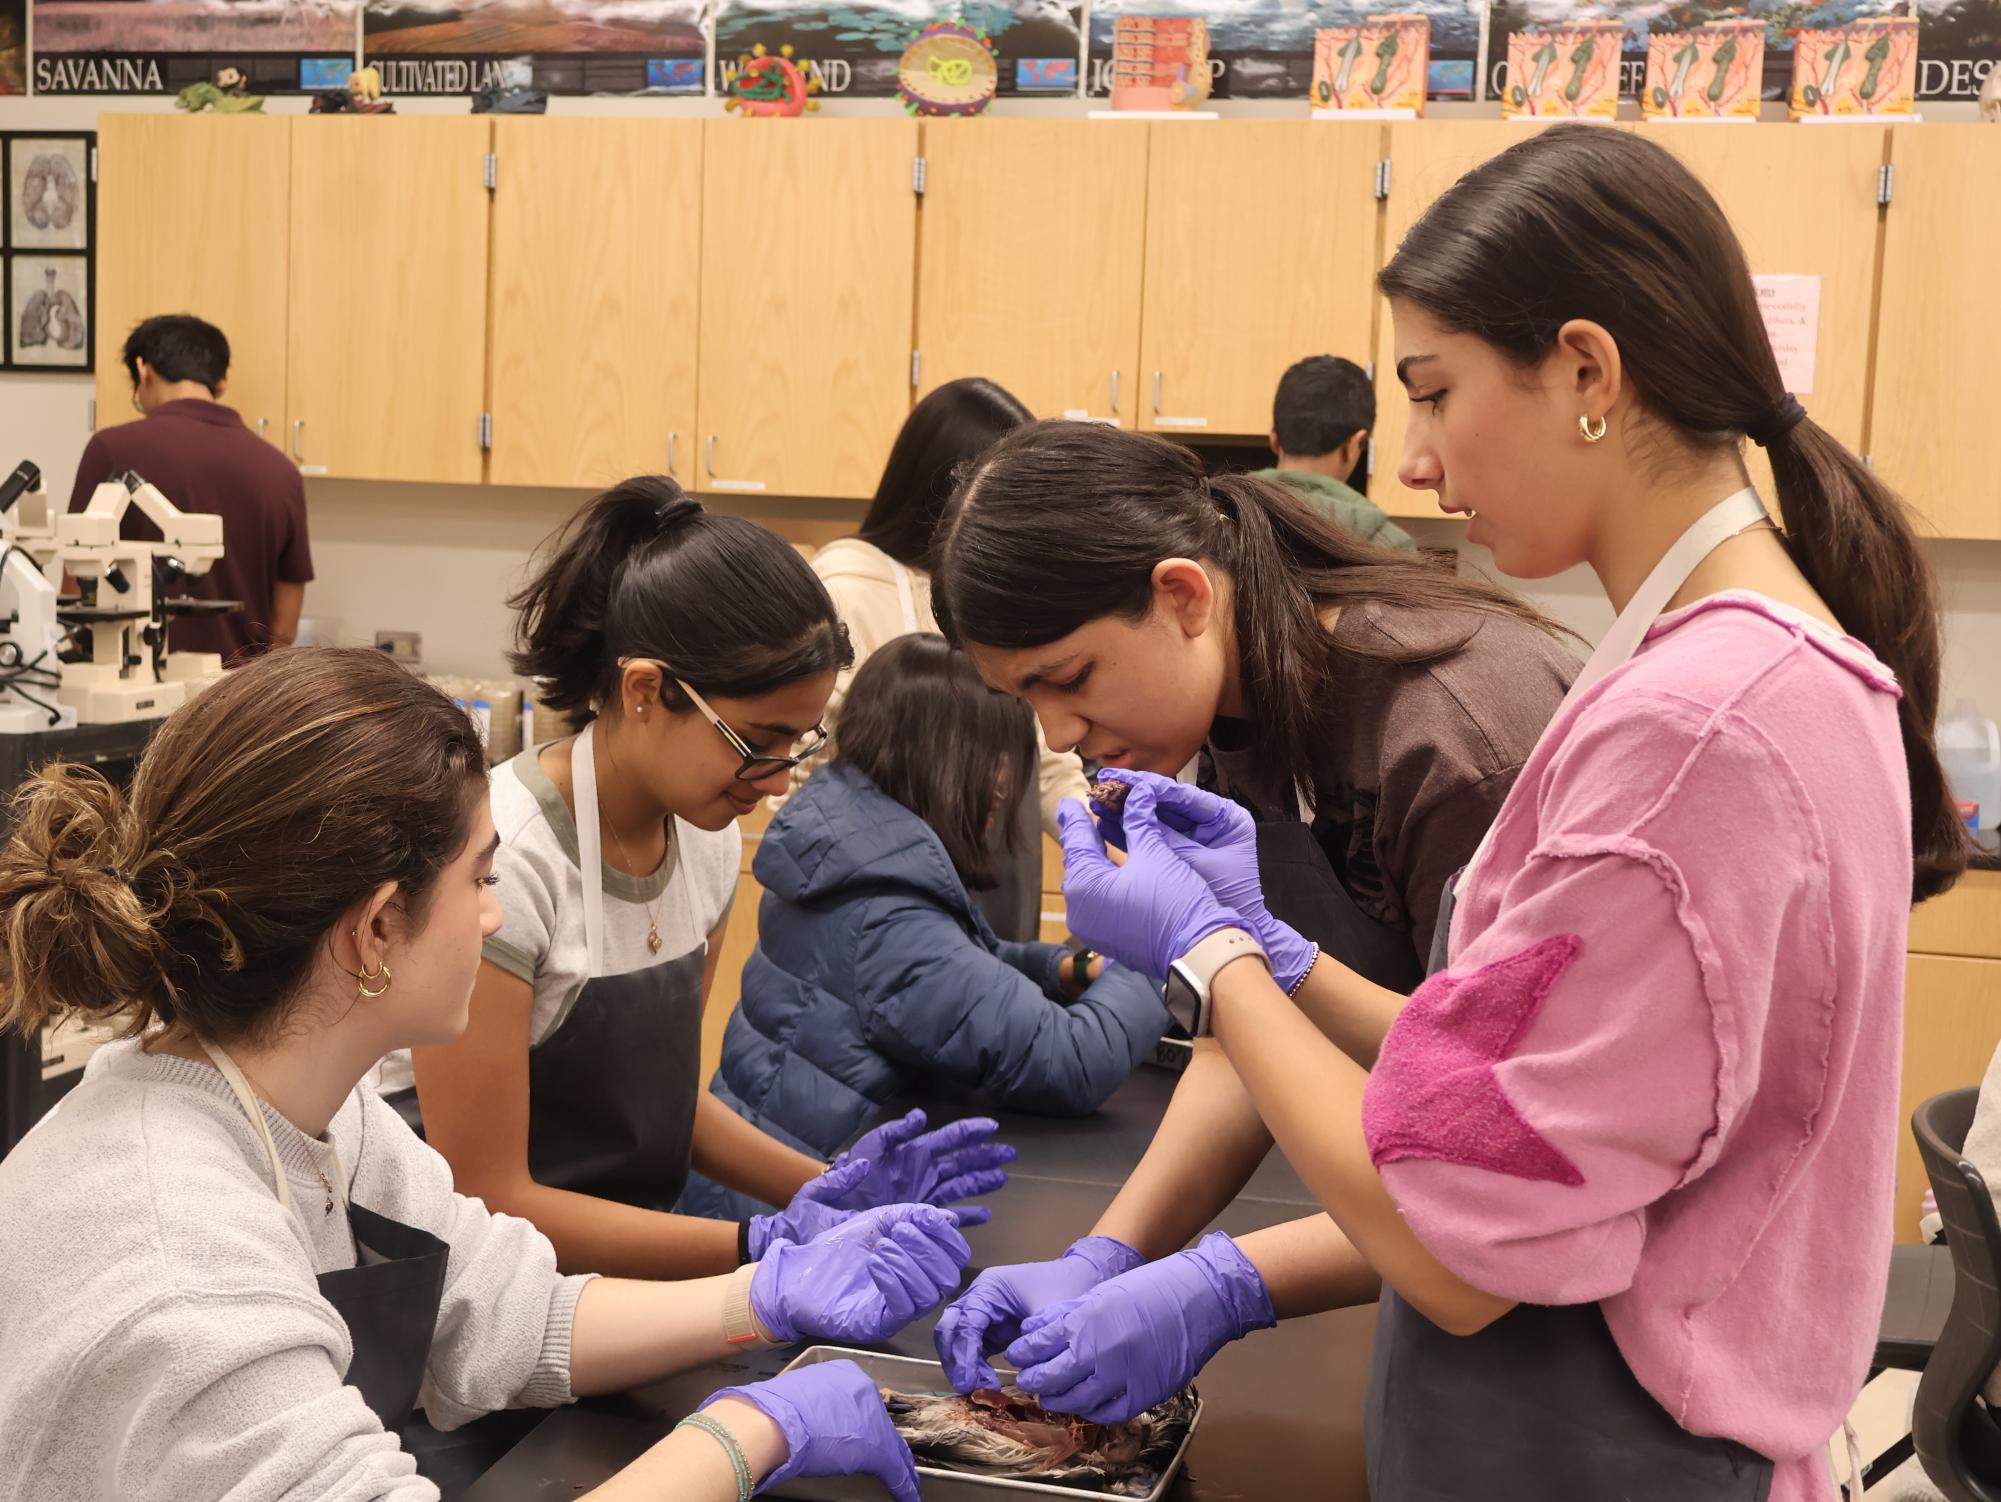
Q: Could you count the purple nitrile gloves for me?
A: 8